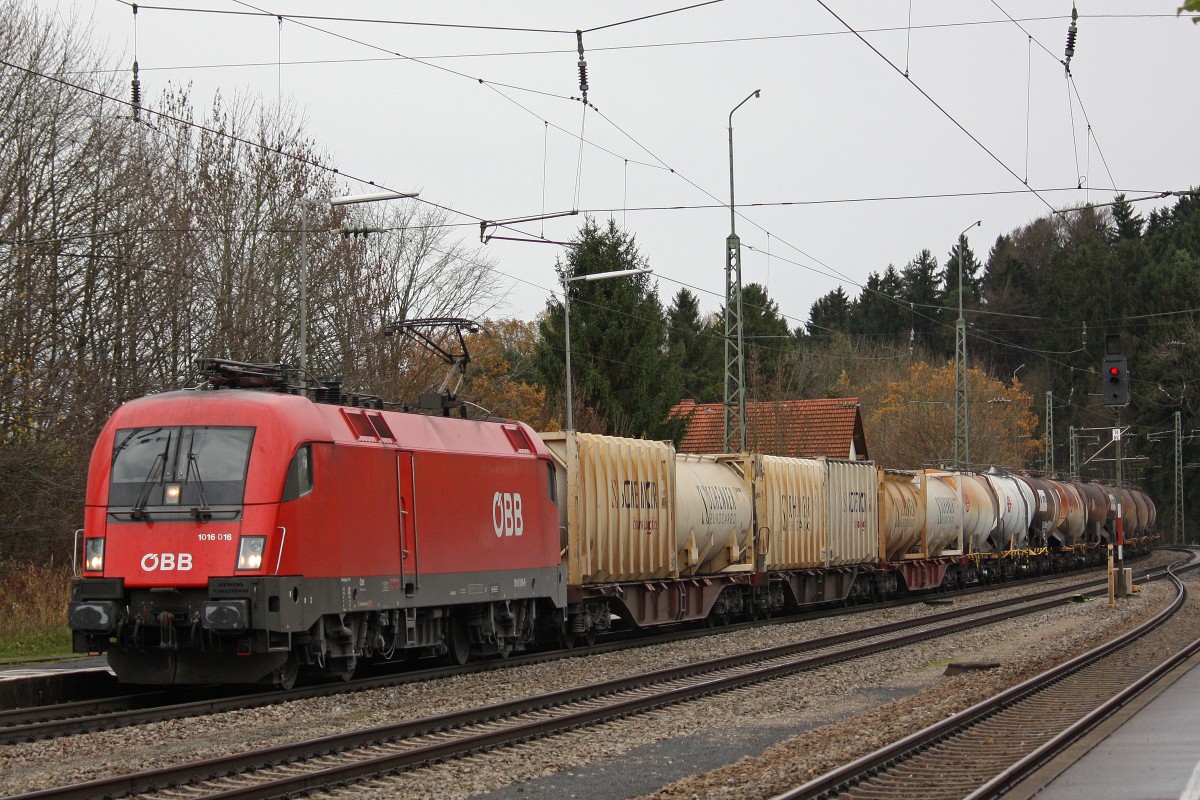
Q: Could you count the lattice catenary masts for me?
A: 5